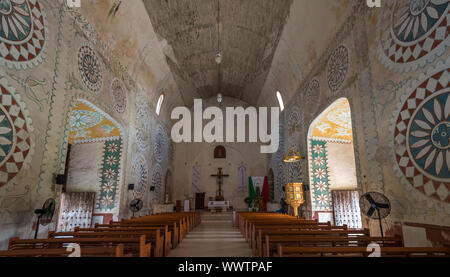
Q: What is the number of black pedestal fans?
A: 3